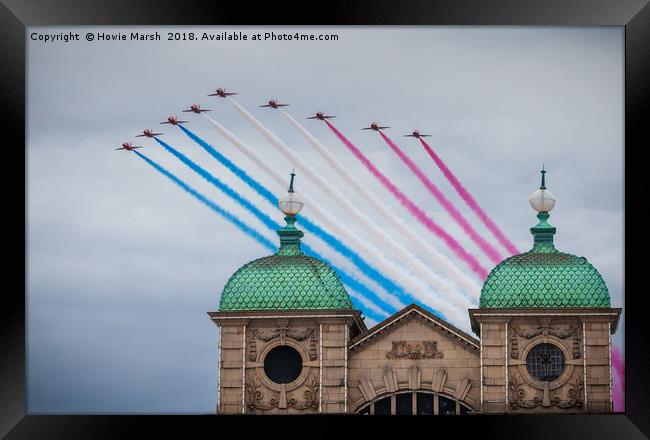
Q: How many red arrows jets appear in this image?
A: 9